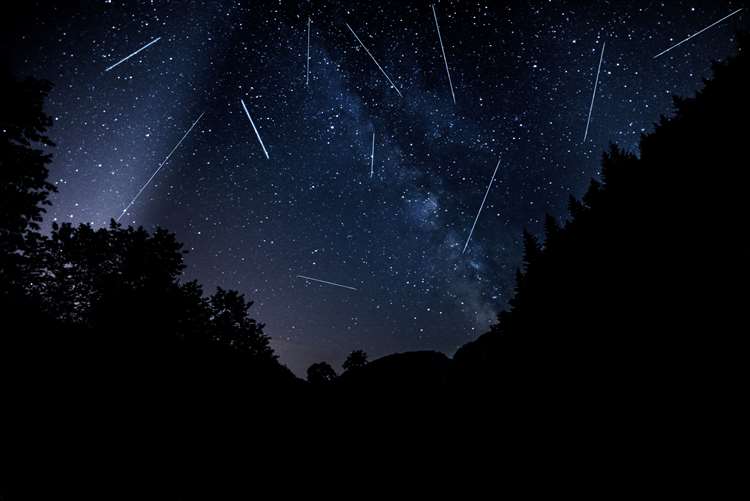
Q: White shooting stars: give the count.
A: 11